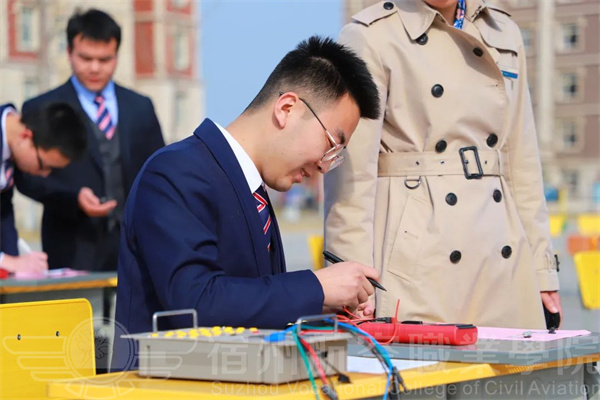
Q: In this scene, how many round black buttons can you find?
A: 10